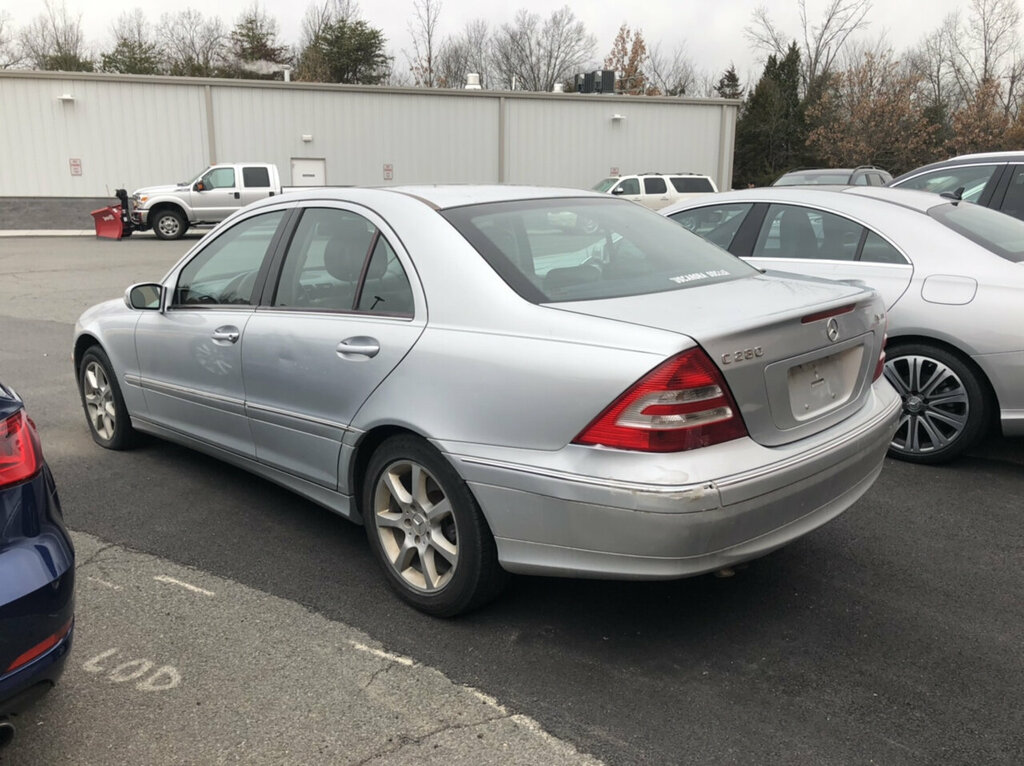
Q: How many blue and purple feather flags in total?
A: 0